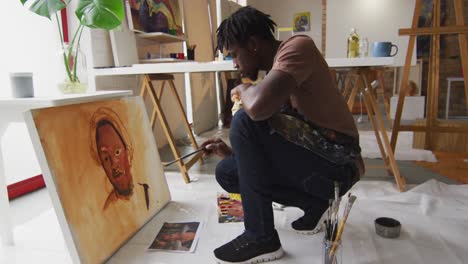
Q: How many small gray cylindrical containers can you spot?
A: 2